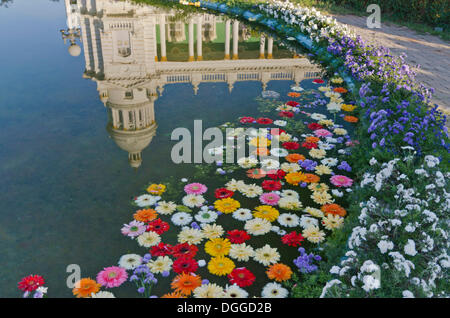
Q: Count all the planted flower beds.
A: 1